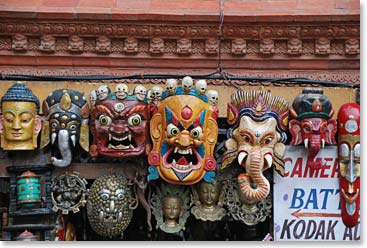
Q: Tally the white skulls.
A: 10